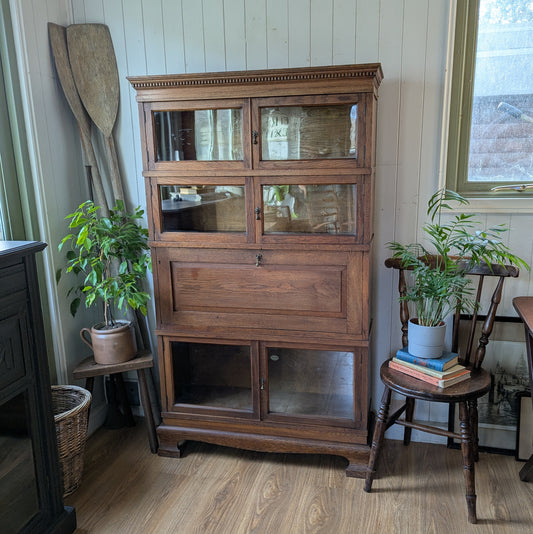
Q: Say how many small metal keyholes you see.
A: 4